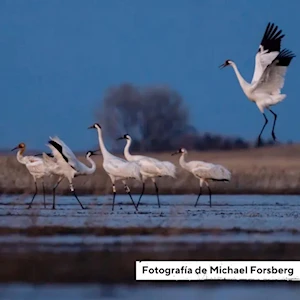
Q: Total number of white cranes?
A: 6